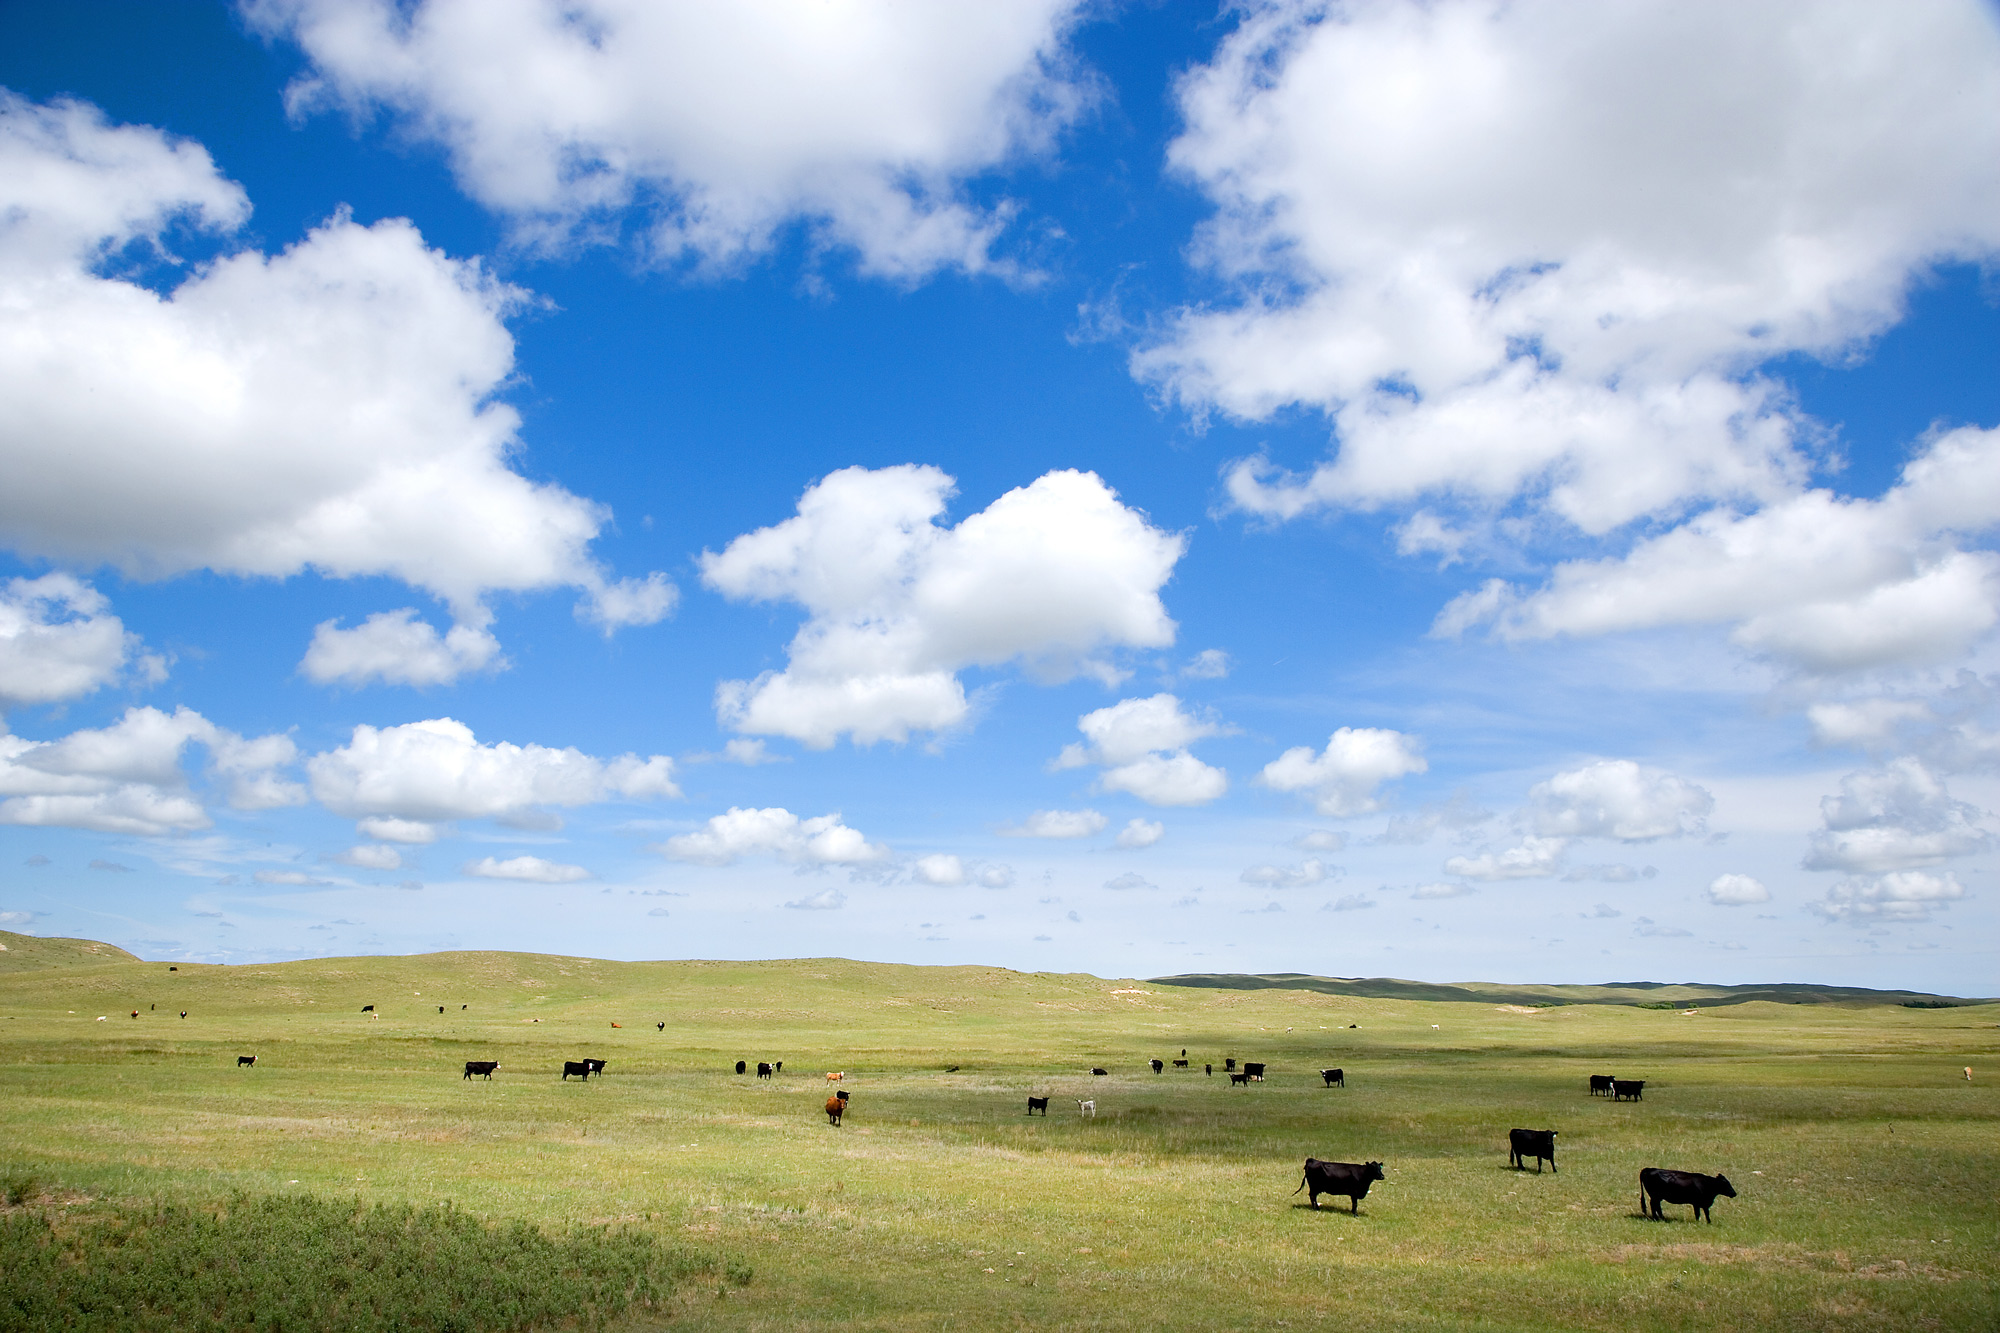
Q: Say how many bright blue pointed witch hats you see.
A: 0